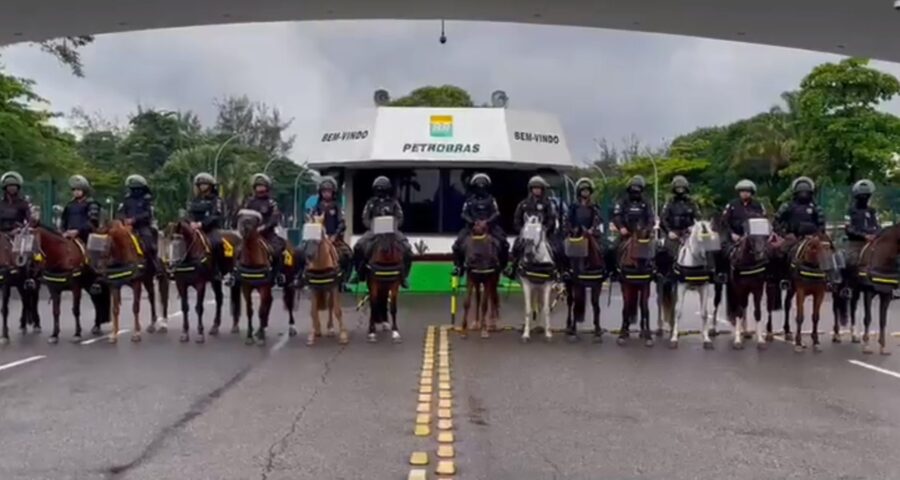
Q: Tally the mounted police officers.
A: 15